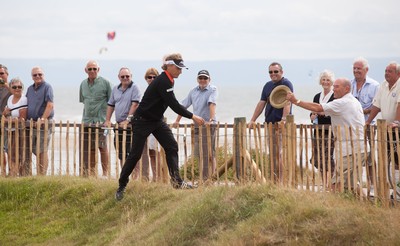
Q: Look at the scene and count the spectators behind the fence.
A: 12